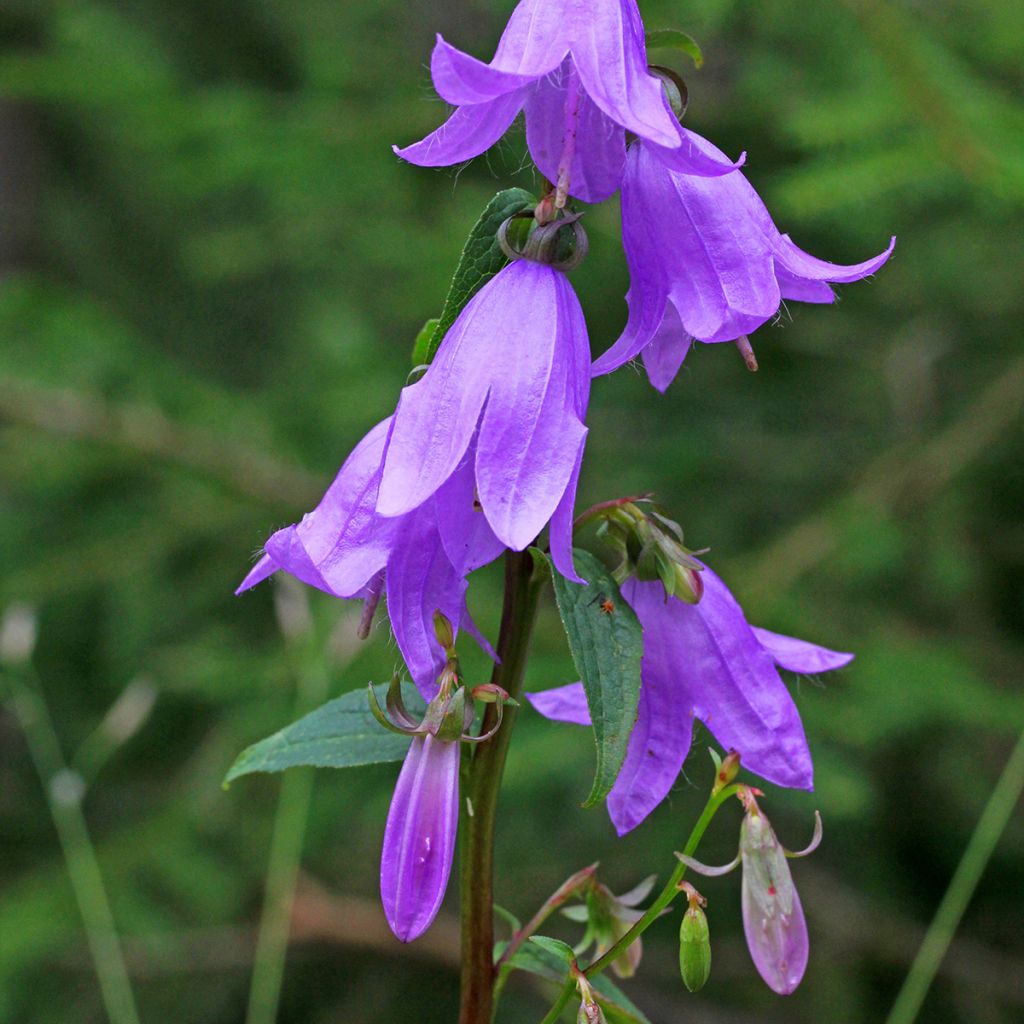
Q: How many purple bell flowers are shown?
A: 5